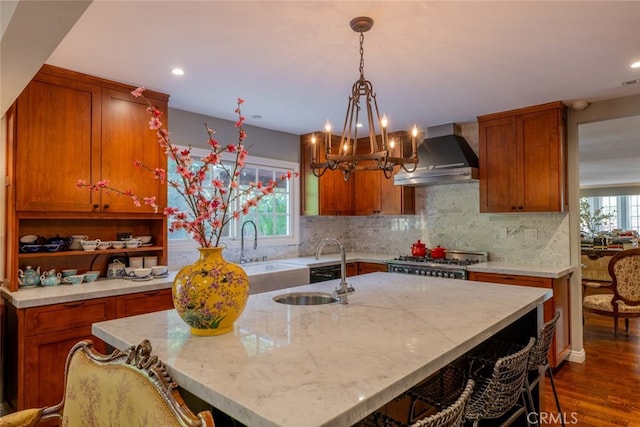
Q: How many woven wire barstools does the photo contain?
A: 3